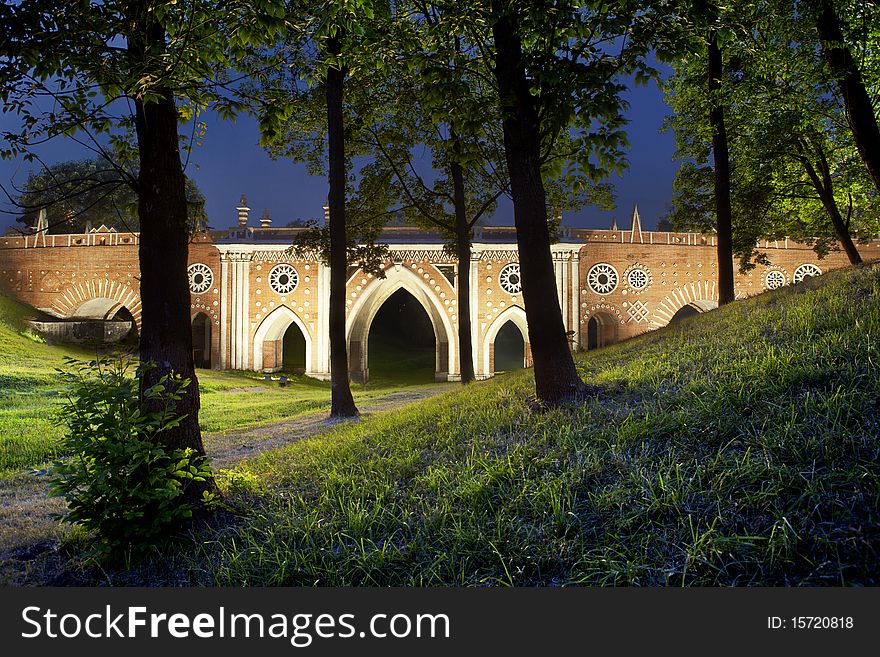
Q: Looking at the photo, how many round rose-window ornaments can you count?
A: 7